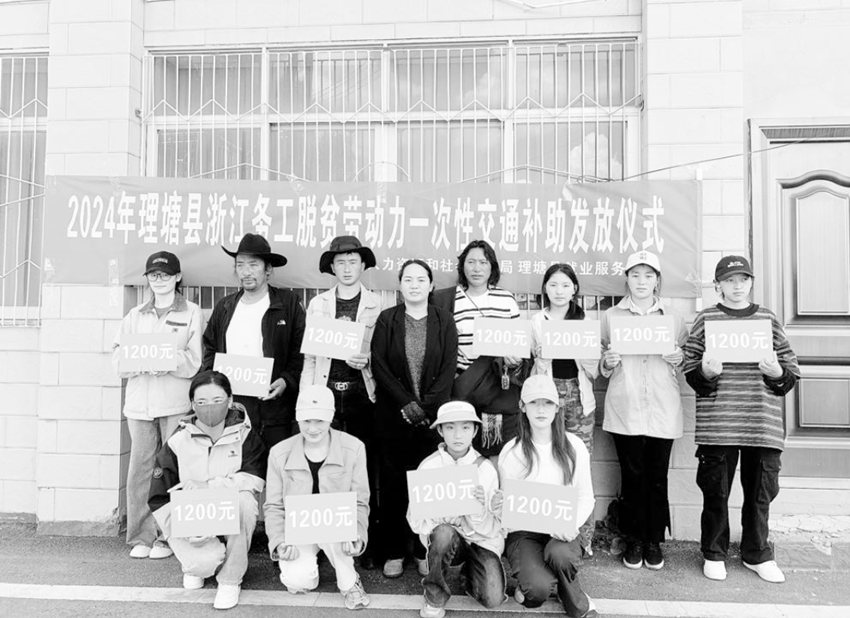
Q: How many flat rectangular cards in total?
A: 11